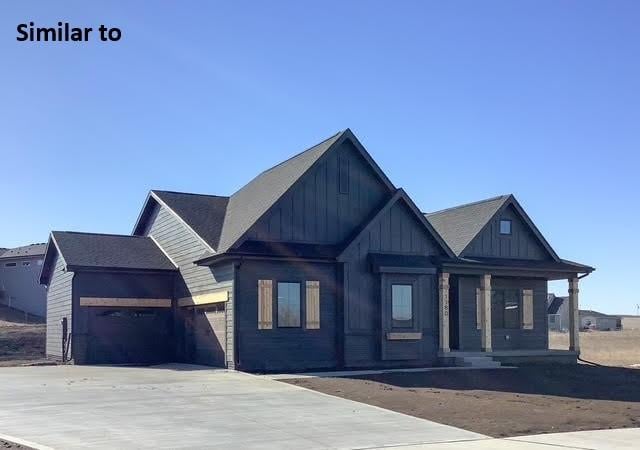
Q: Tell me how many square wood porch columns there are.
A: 3